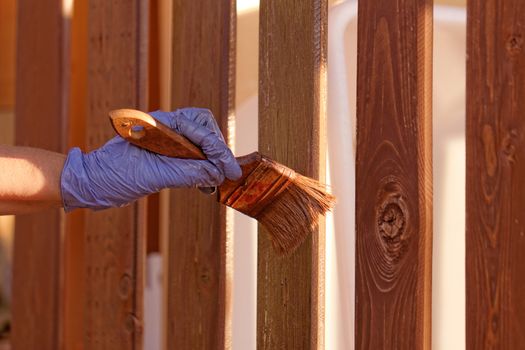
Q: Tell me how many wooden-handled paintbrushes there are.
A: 1